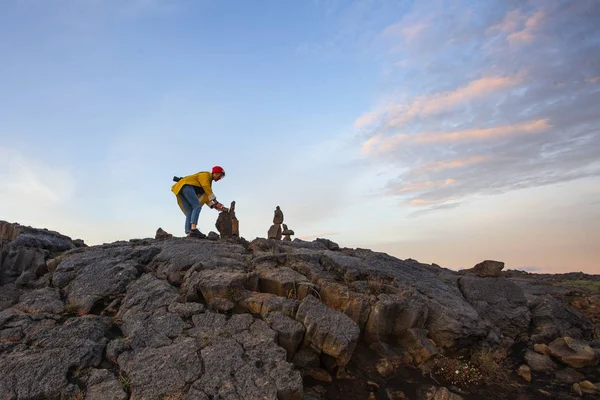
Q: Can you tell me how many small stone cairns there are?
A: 3